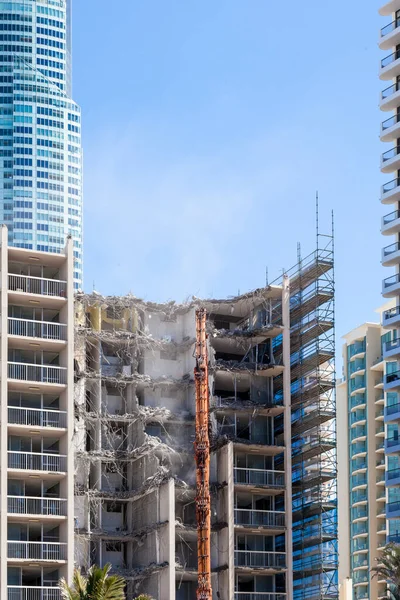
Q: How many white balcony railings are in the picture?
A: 12